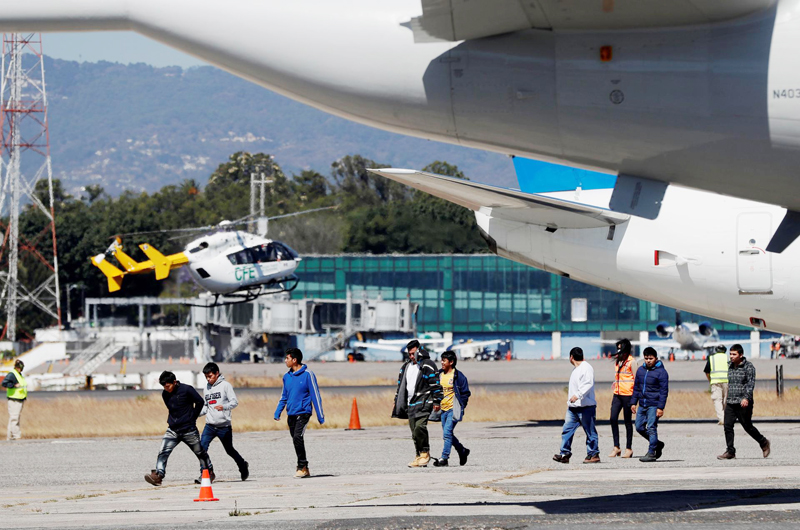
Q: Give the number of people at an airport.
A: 11